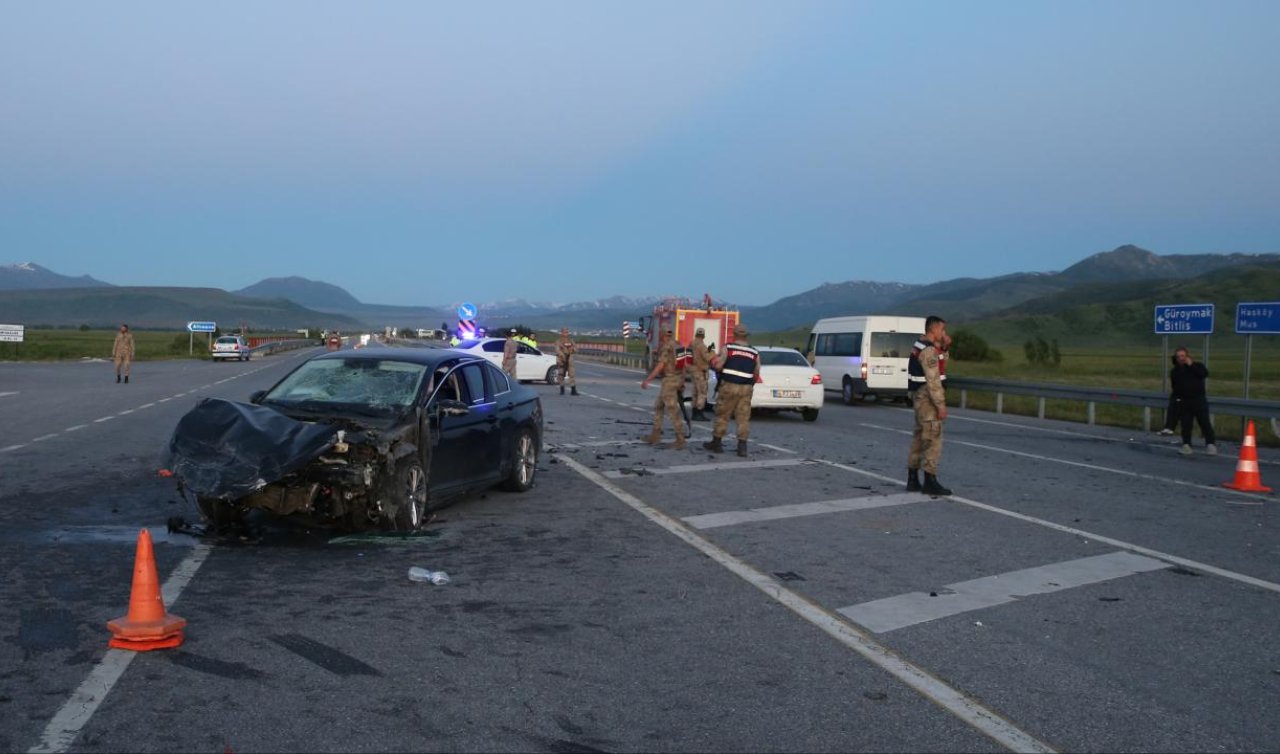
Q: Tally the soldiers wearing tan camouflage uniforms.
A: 7